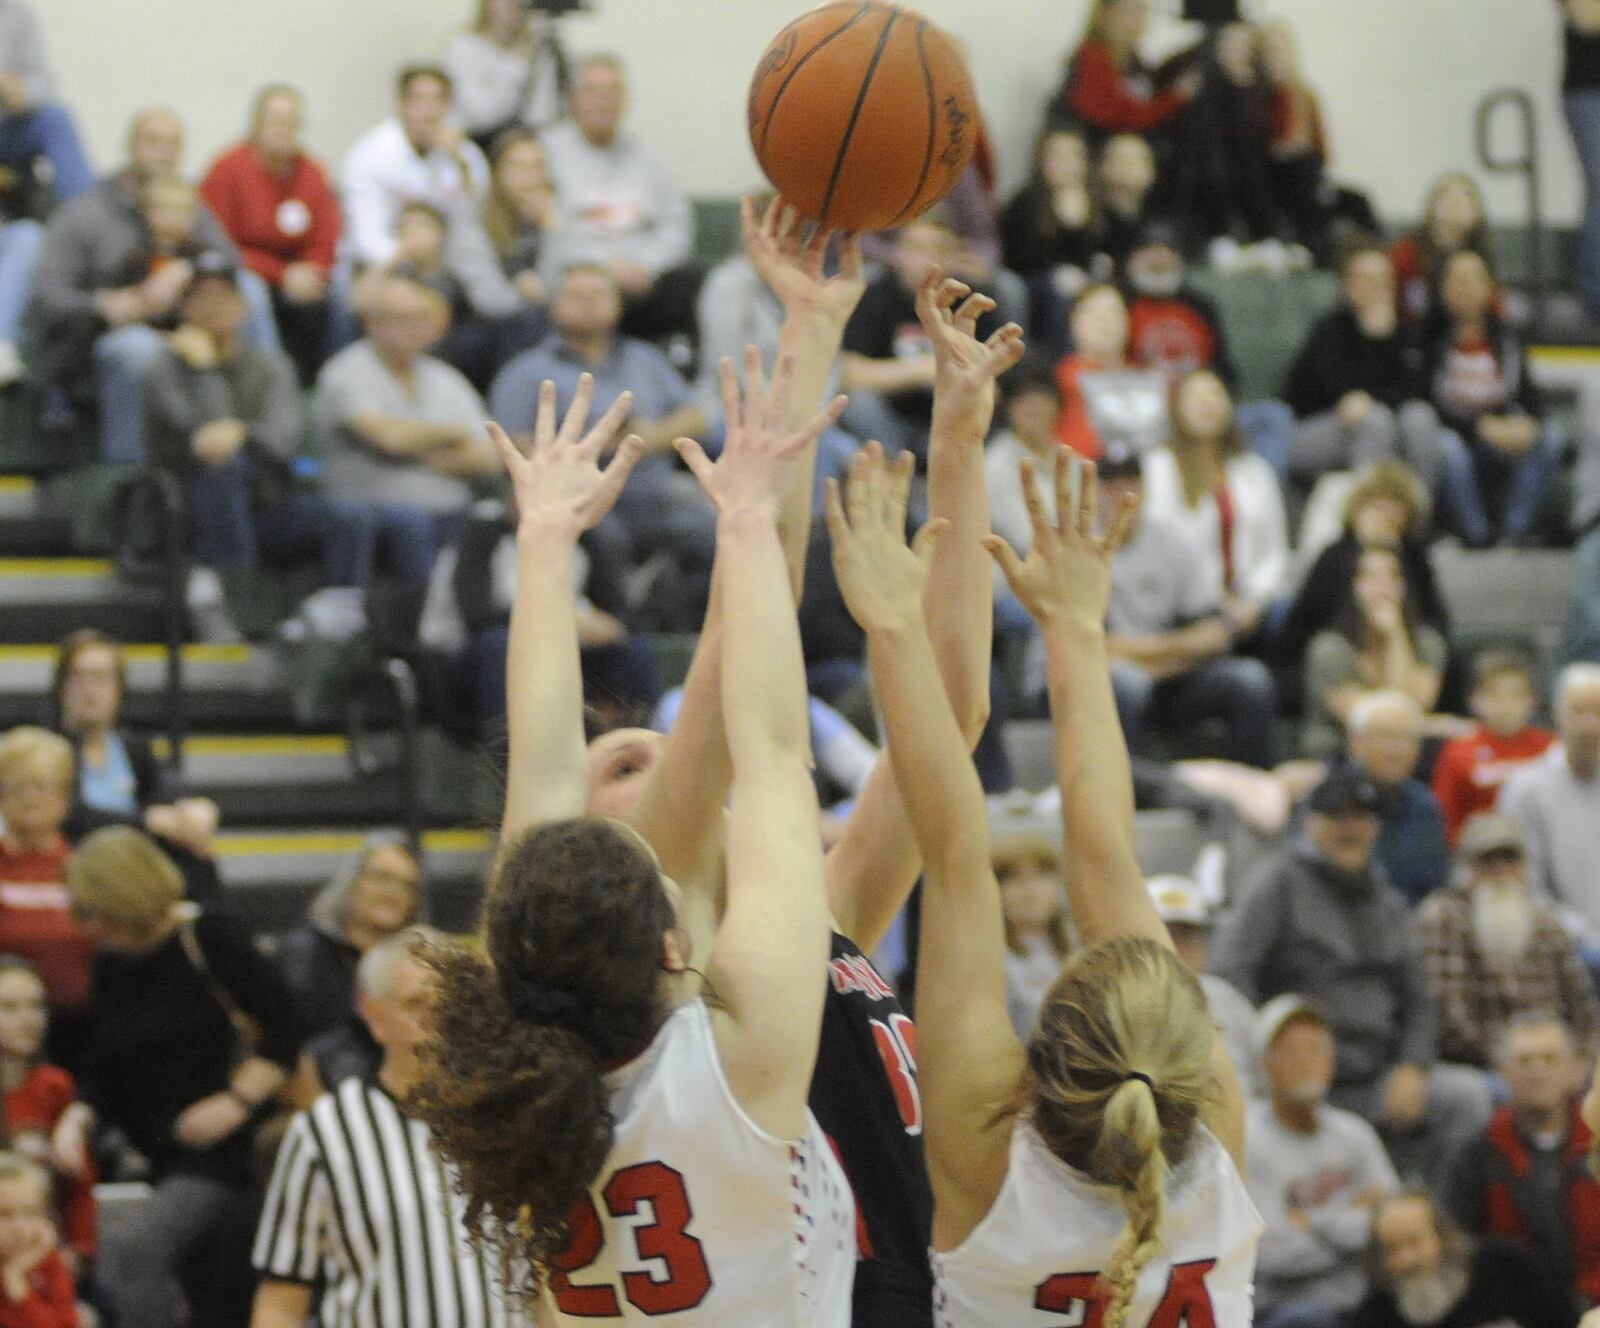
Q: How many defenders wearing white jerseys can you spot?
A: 2